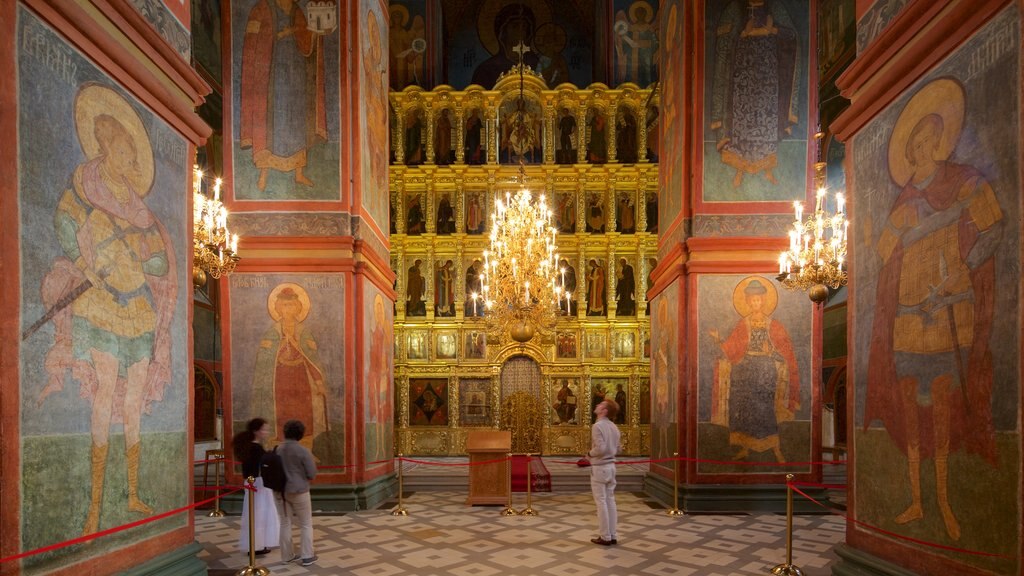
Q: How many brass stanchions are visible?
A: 7